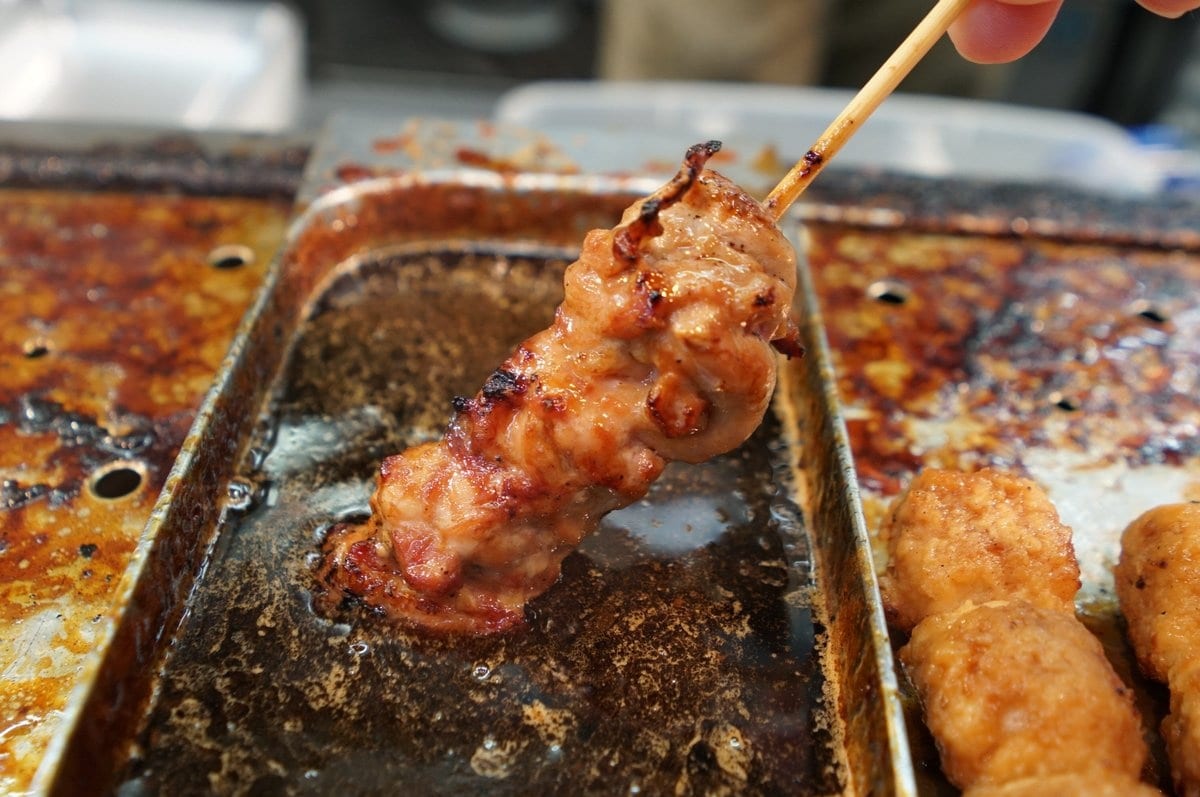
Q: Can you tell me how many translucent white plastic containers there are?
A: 2